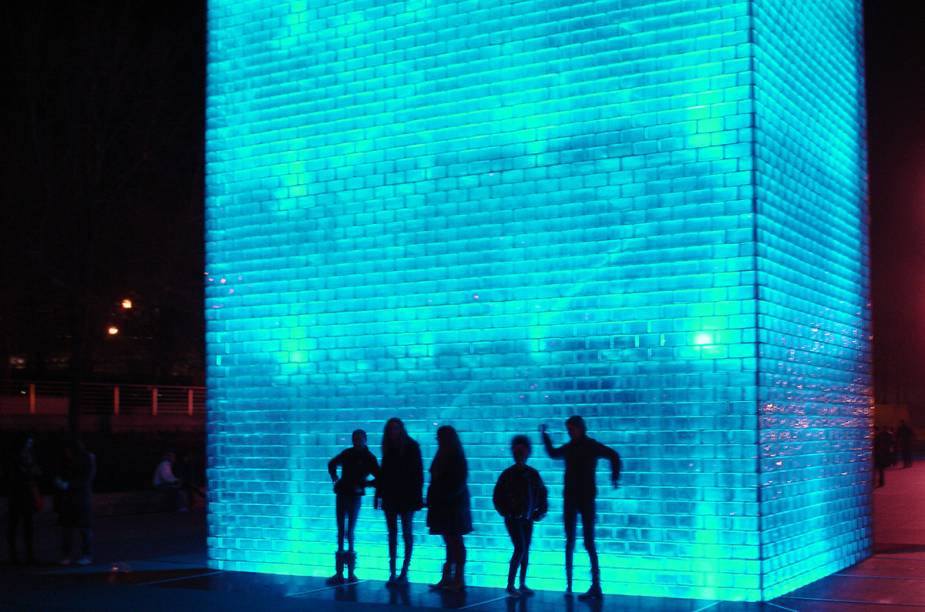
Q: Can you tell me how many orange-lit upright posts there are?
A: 4